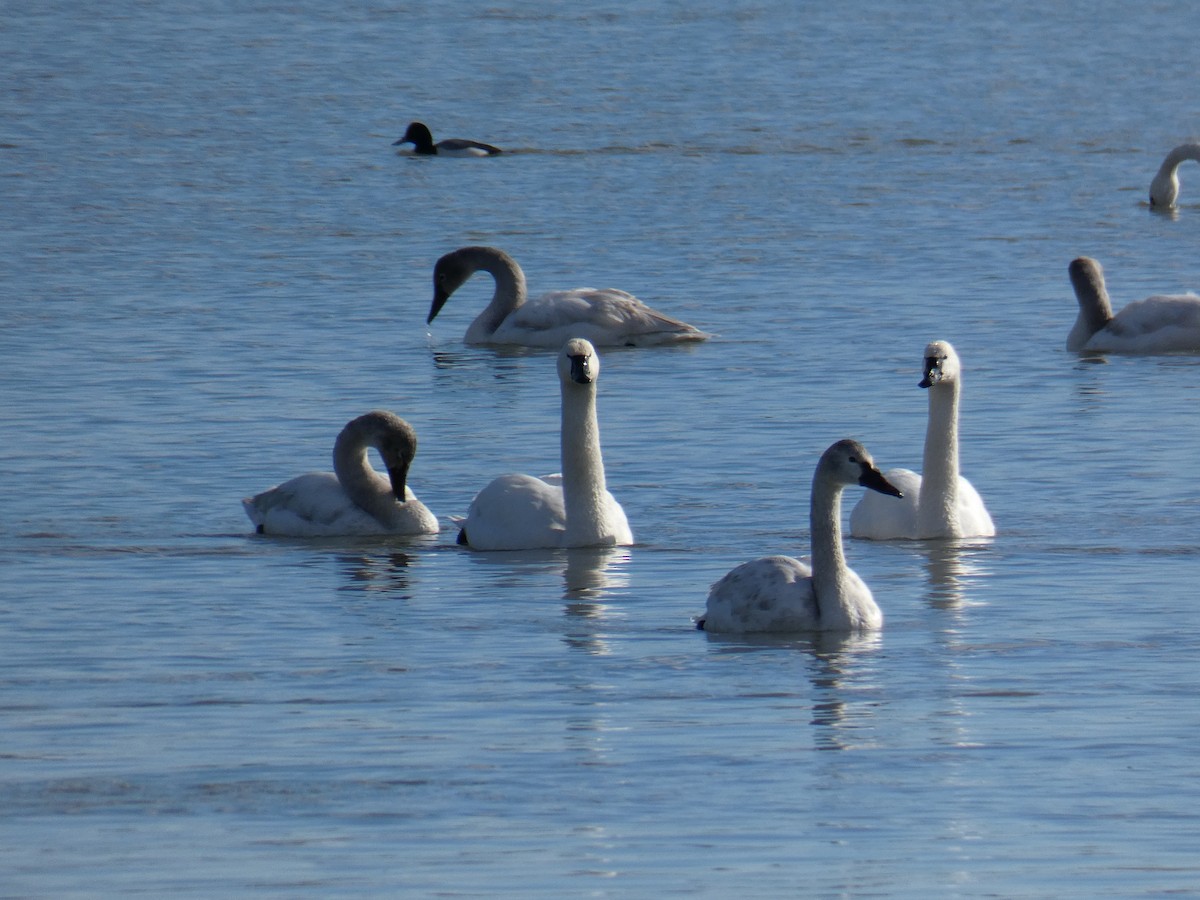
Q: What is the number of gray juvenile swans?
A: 4